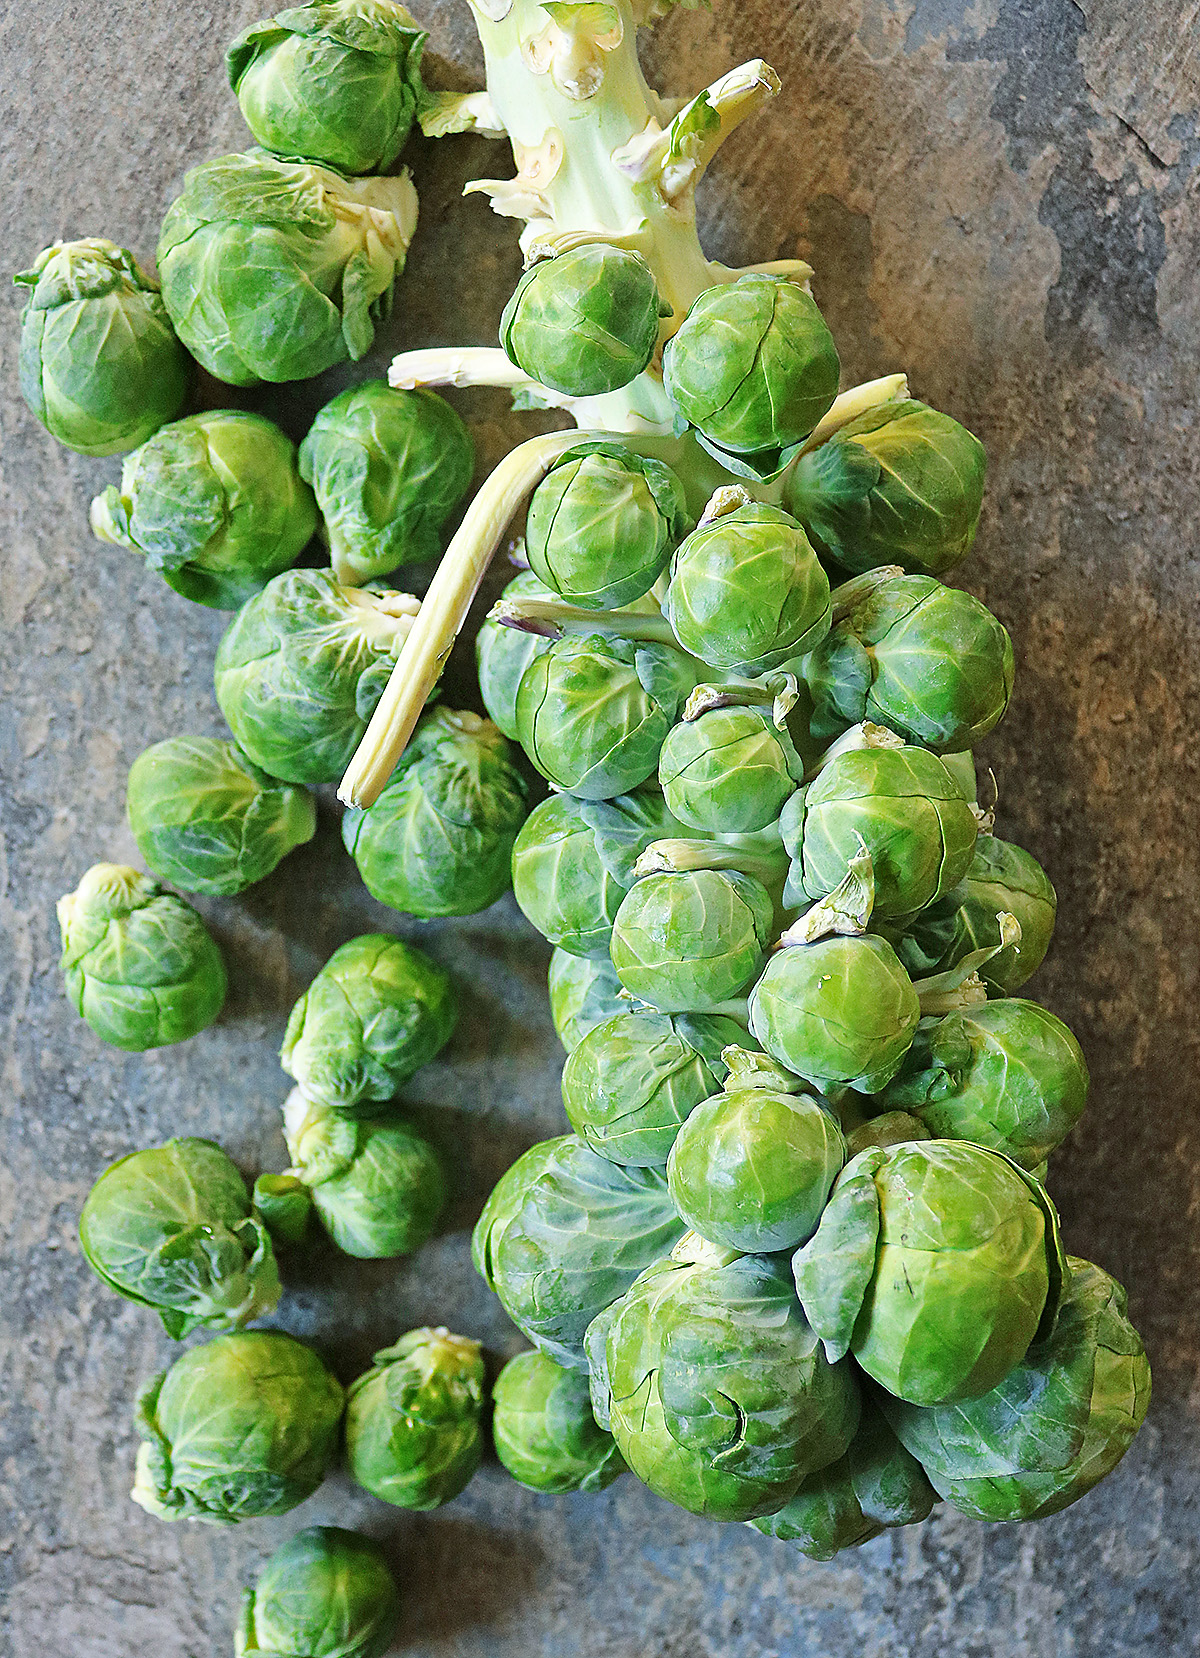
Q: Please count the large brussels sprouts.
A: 4